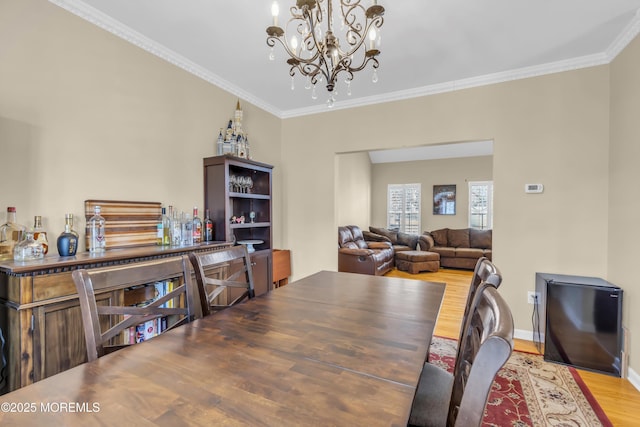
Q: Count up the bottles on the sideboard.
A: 12